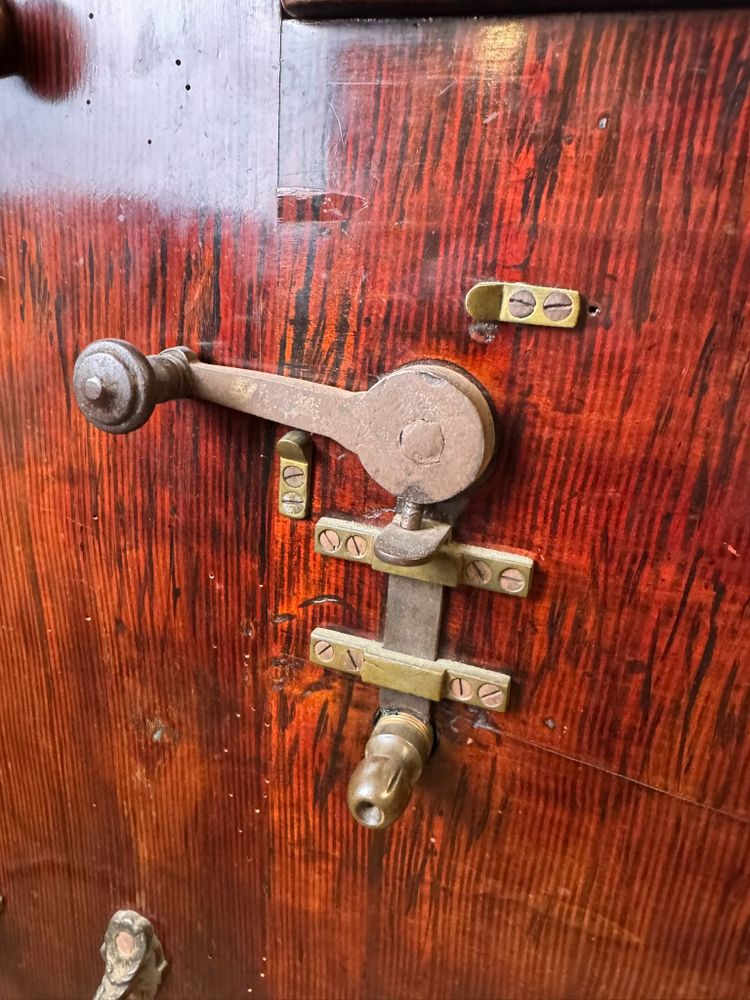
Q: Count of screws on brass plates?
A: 12